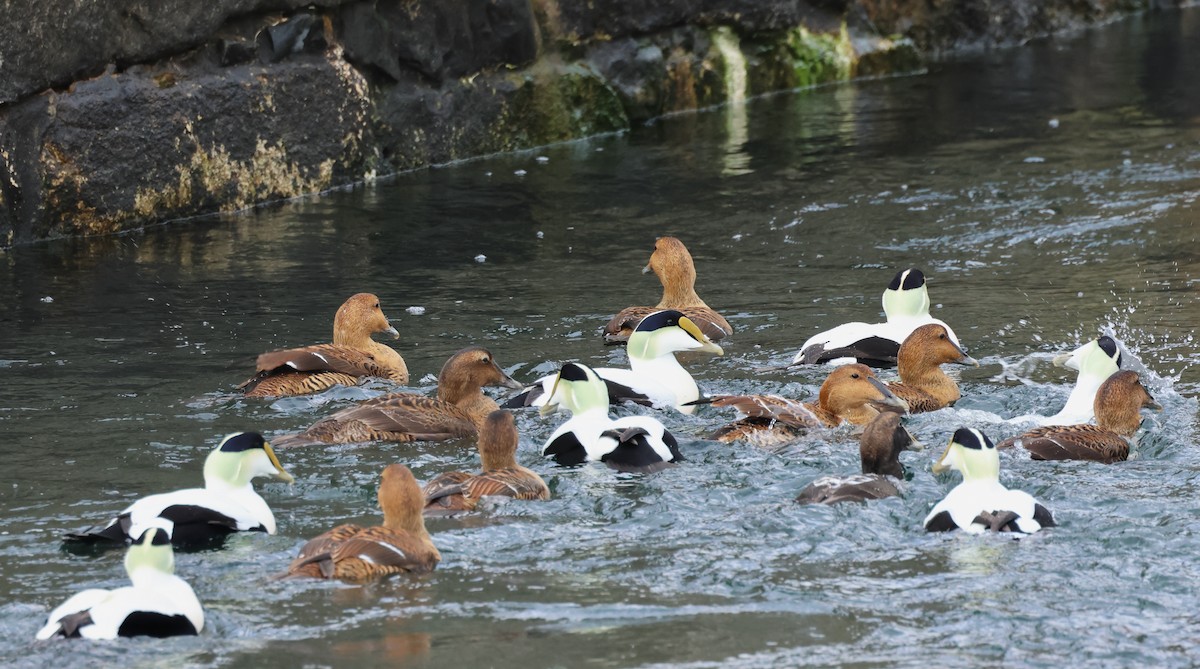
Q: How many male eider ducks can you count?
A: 7